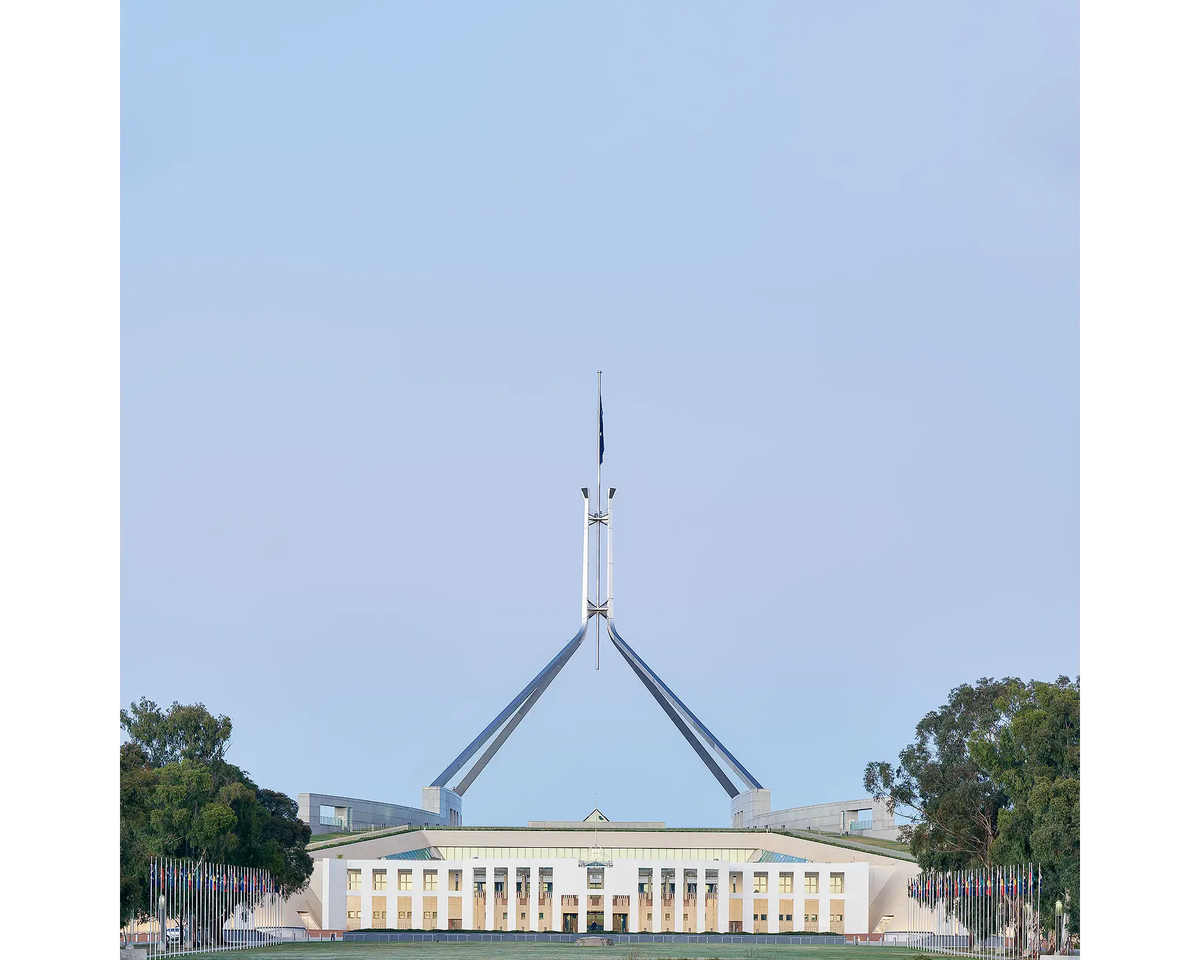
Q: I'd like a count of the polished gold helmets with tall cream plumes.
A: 0